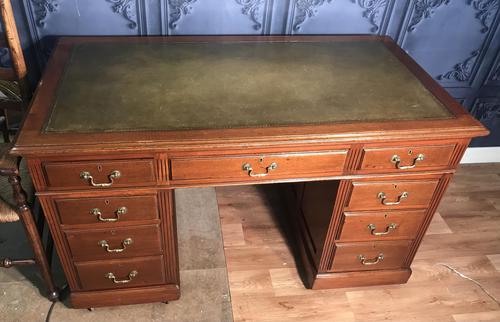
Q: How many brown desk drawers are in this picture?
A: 9